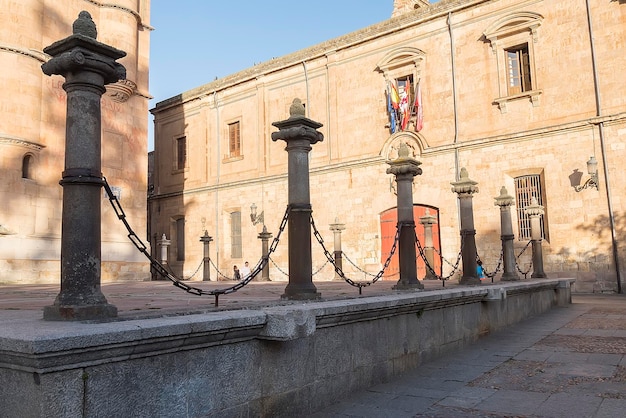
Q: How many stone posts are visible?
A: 11